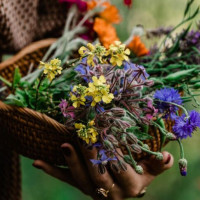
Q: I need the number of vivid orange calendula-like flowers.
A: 3